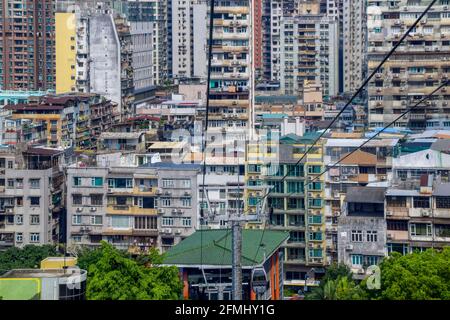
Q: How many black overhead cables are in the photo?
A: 3